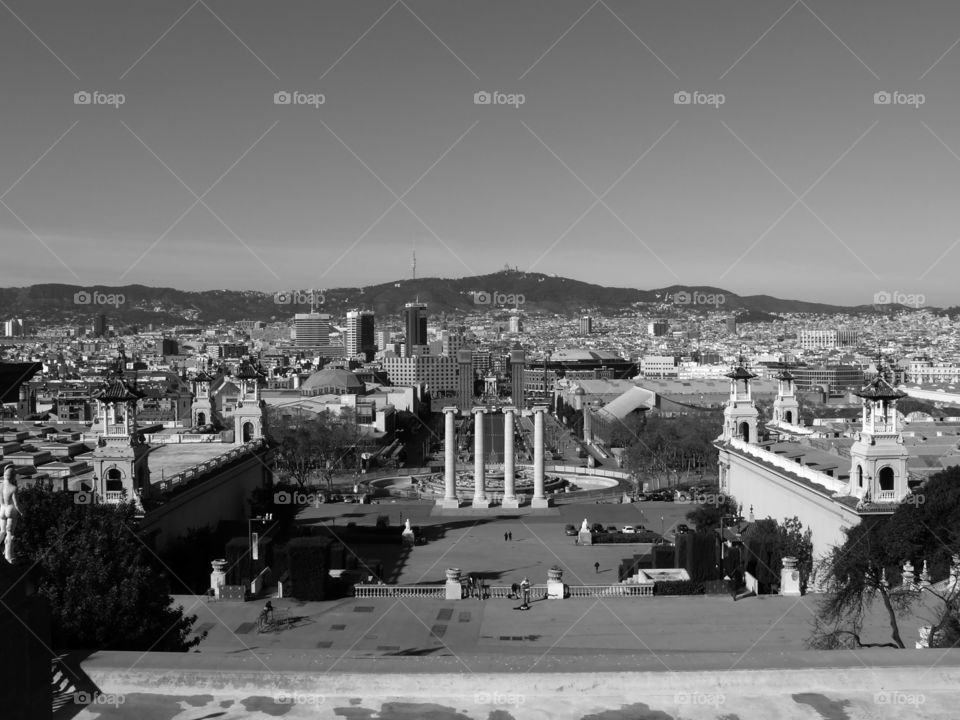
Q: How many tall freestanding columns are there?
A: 4